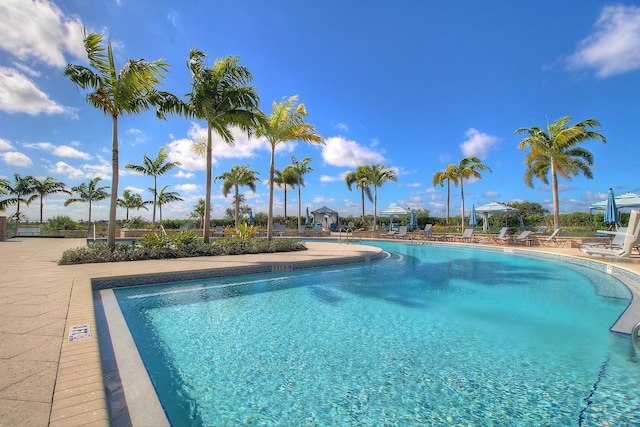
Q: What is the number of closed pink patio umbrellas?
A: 0